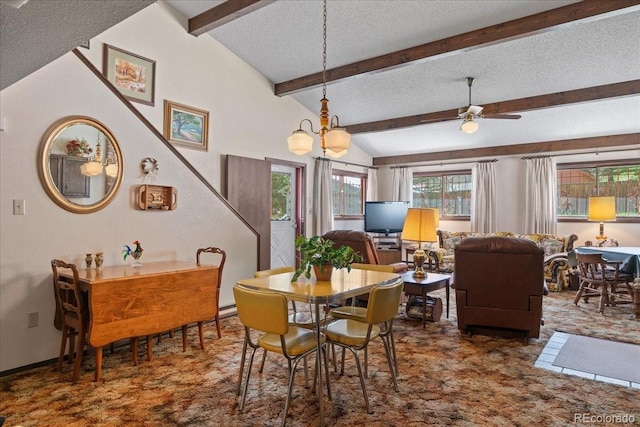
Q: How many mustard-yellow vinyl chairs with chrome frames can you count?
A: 4